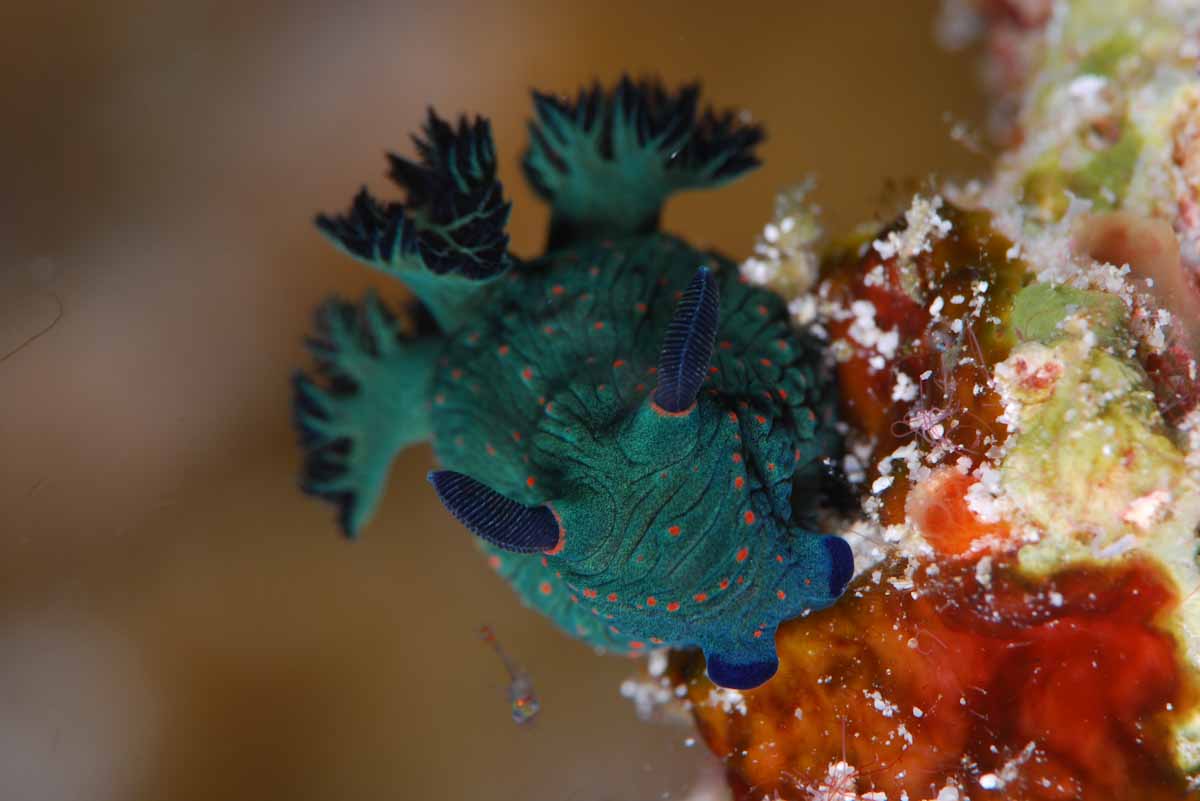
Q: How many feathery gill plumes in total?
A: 3